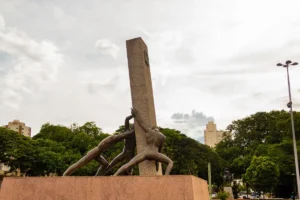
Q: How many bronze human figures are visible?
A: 3